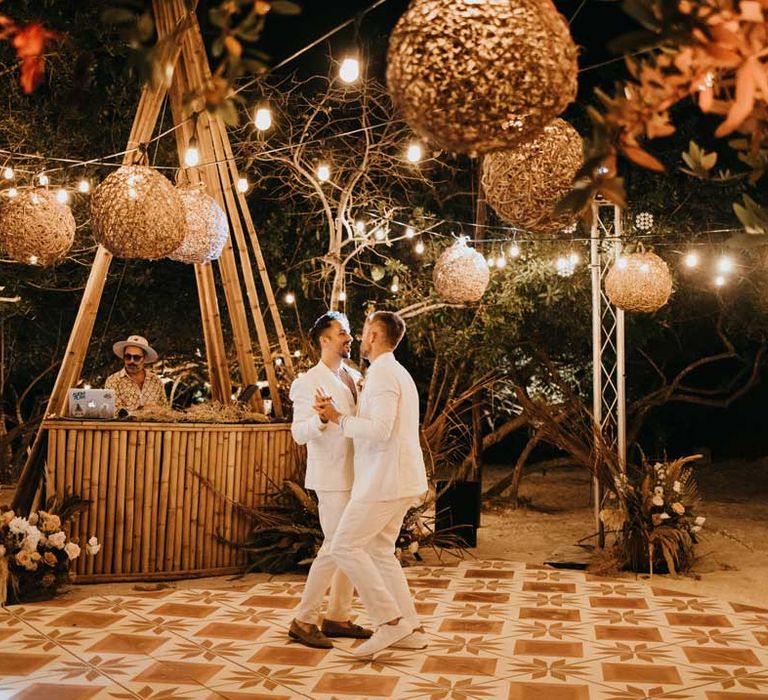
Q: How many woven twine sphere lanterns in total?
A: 7